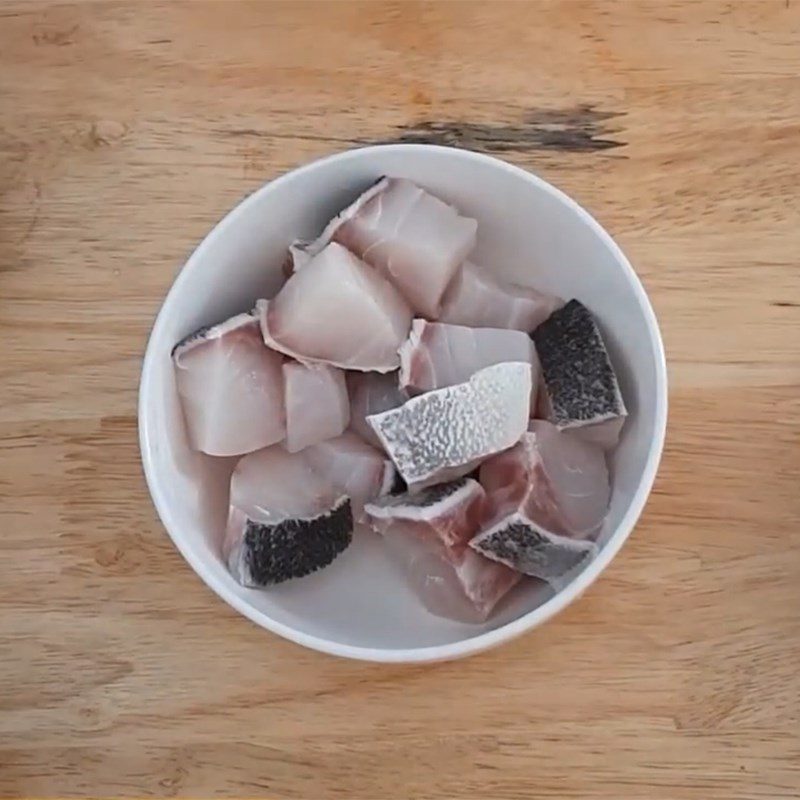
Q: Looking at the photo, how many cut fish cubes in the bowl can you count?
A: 13